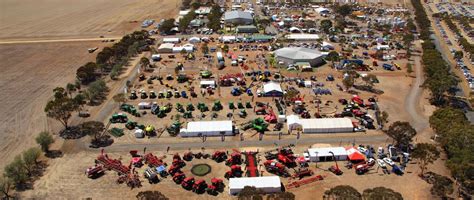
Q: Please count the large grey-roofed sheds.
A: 2